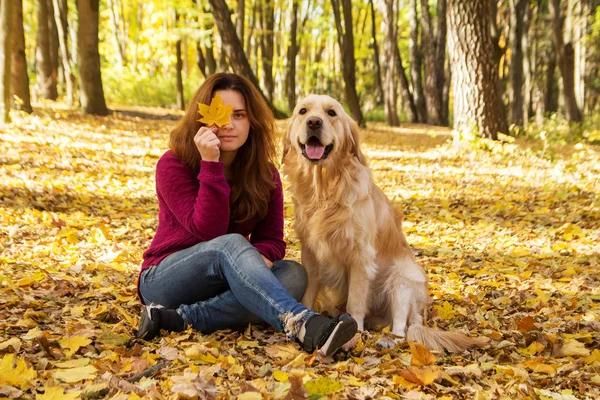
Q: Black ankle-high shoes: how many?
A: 2